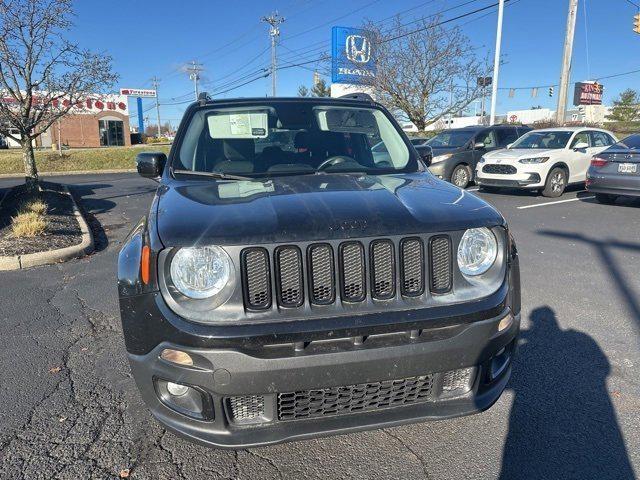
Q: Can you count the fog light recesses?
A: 2